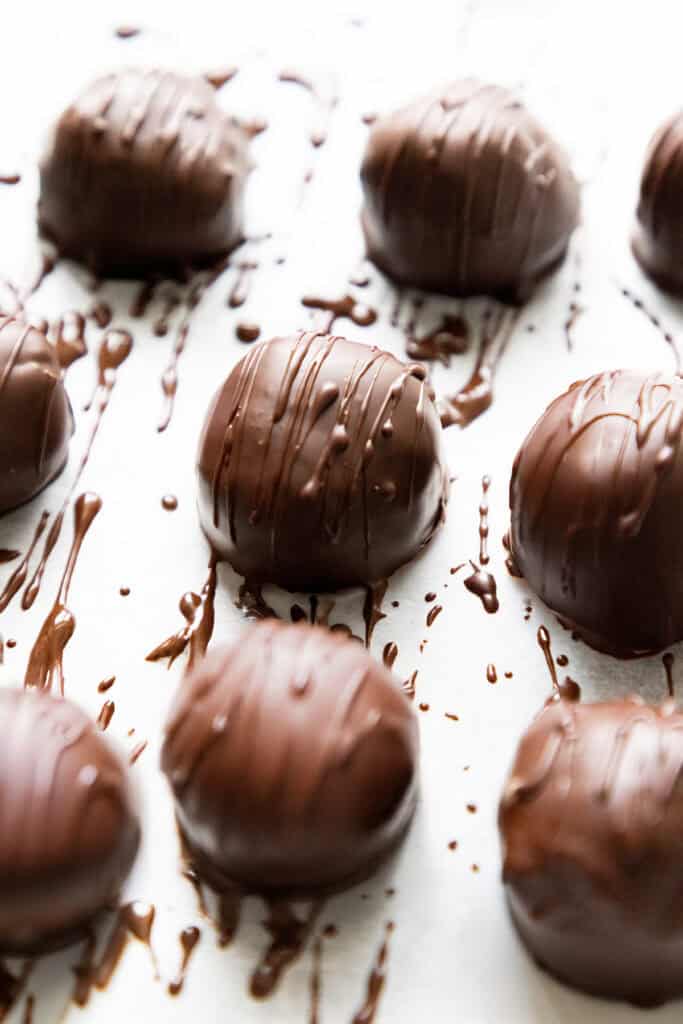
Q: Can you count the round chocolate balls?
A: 9